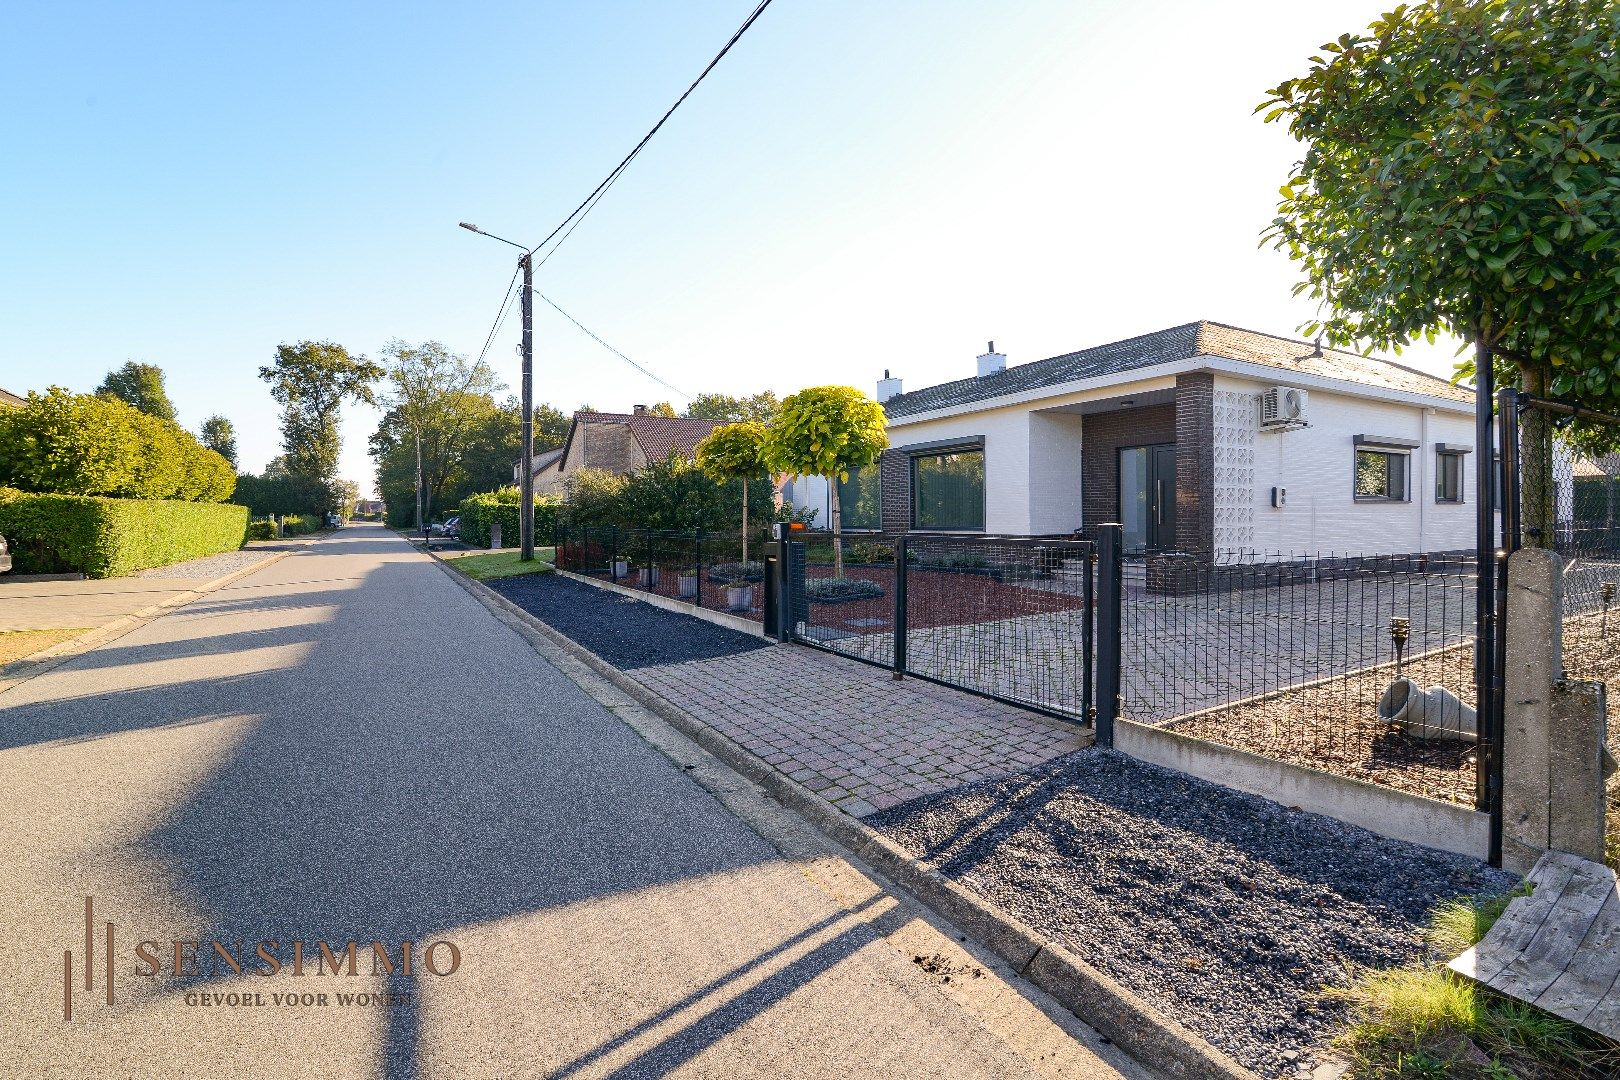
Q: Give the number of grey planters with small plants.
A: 4